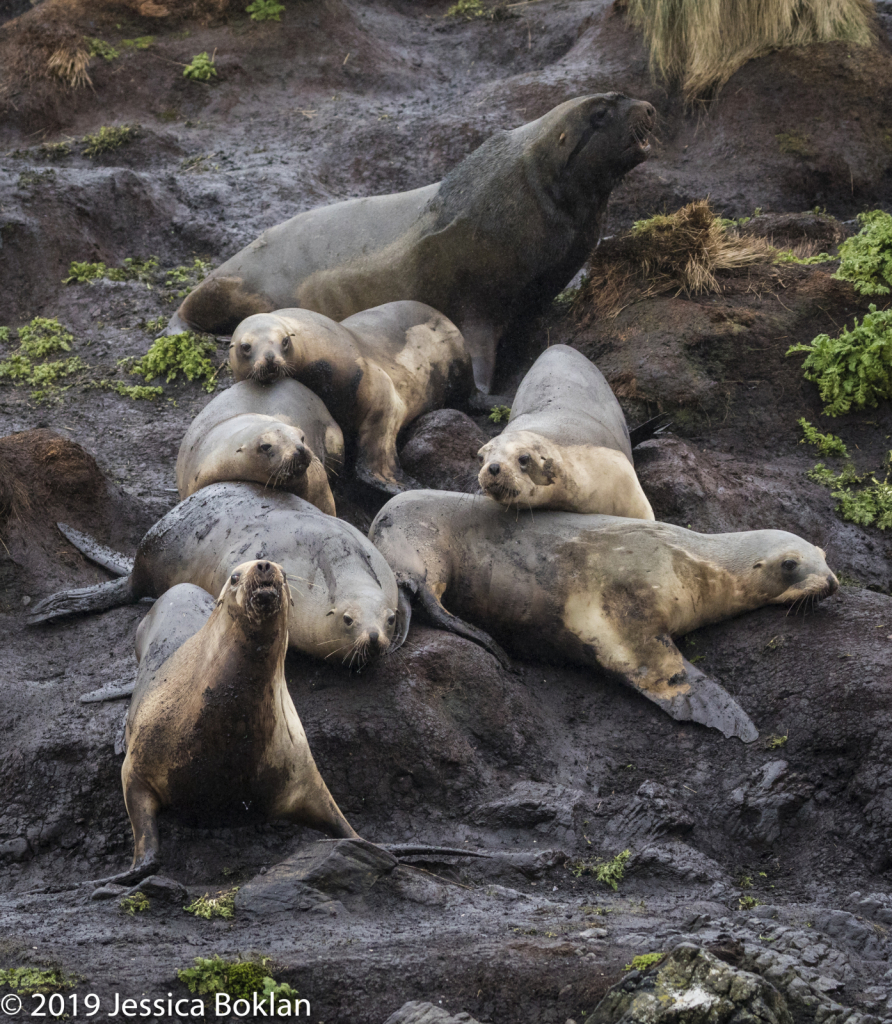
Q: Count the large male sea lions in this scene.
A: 1